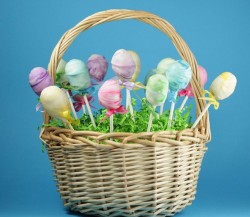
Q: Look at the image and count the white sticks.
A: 12